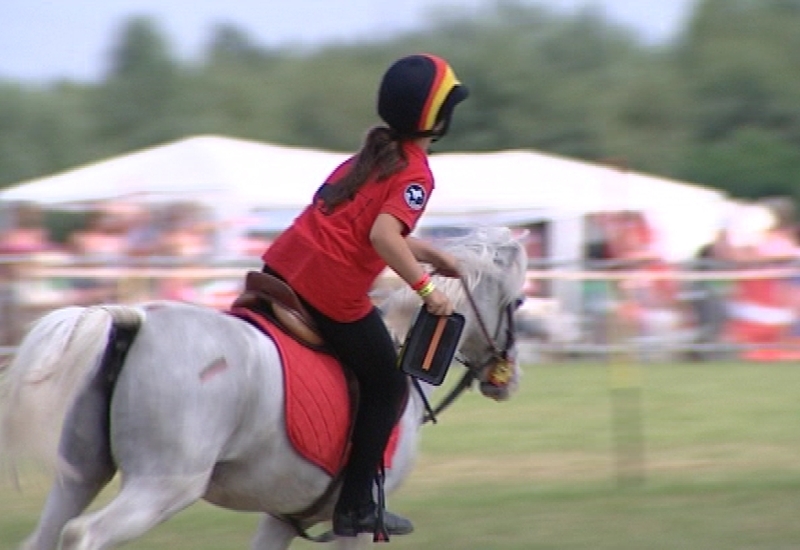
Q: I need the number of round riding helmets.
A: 1